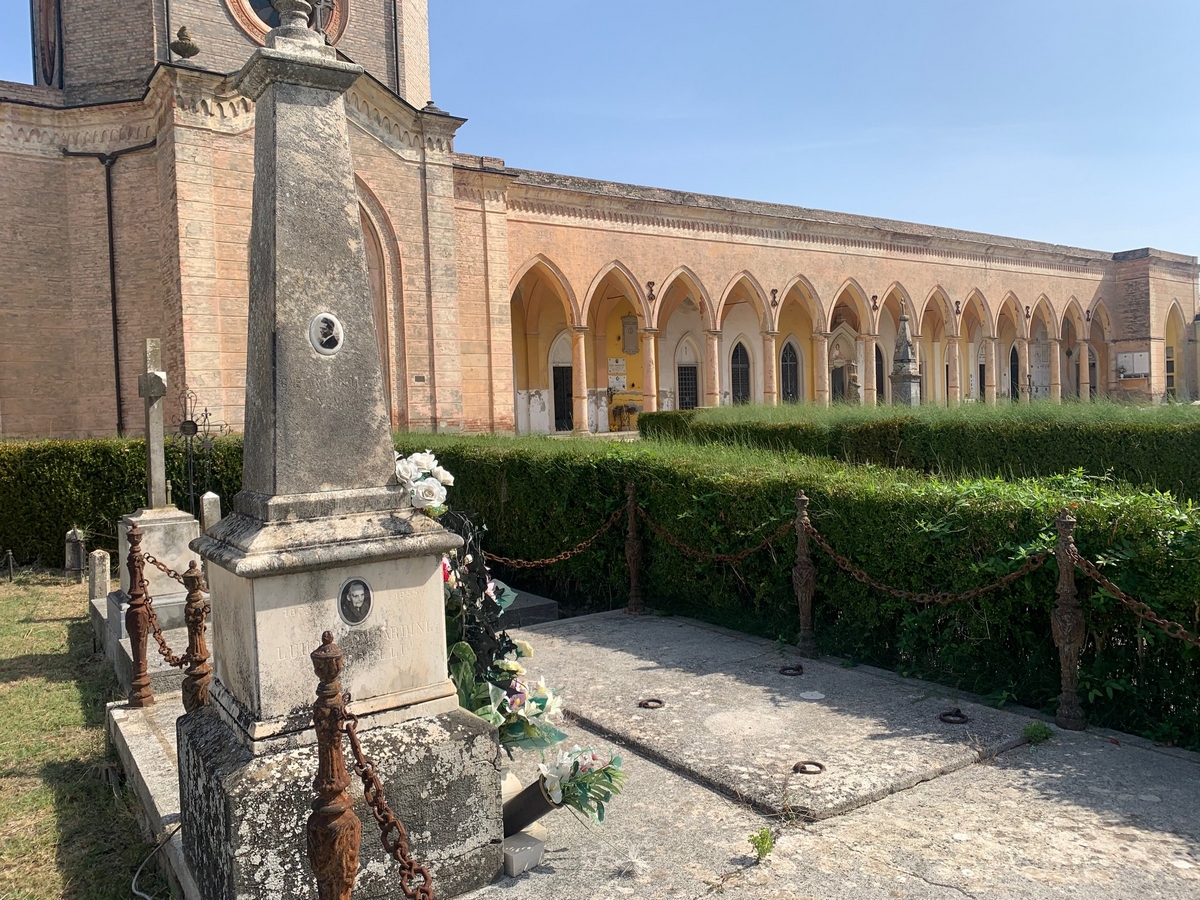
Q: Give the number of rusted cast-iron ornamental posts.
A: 6